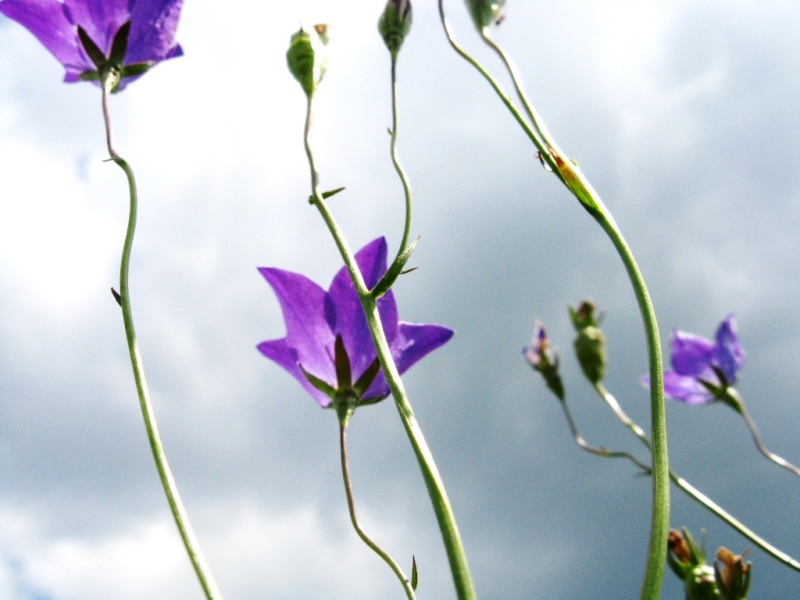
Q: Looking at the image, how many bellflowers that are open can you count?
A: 3